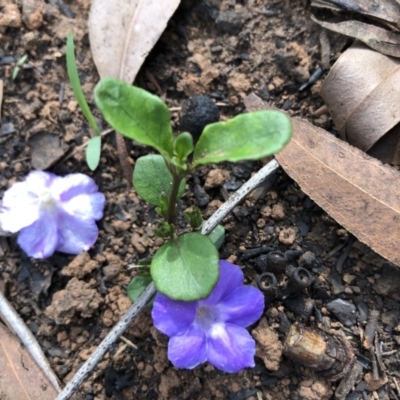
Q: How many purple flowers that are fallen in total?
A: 2